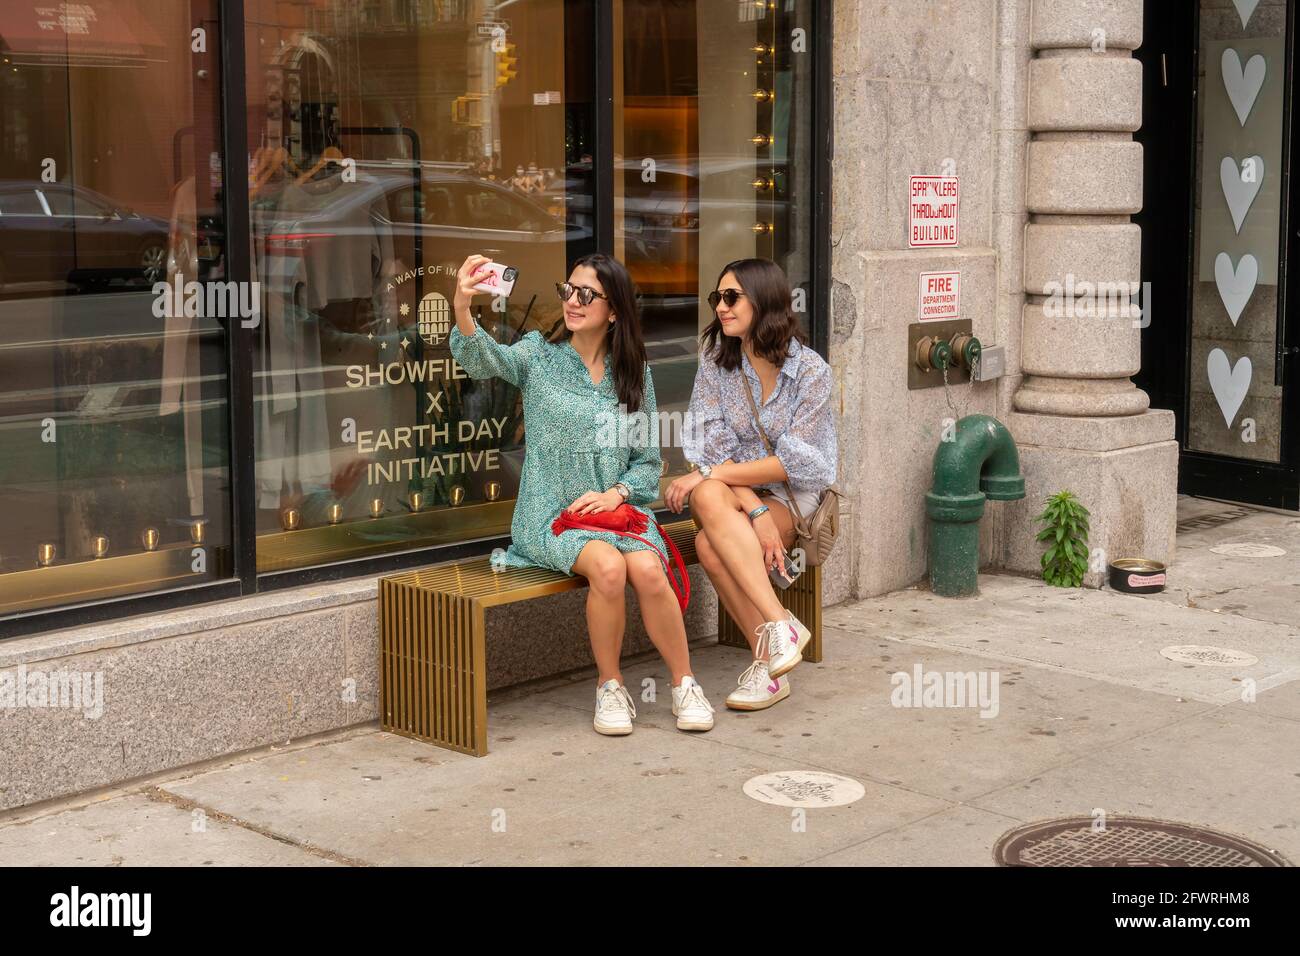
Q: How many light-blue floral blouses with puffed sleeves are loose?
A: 1